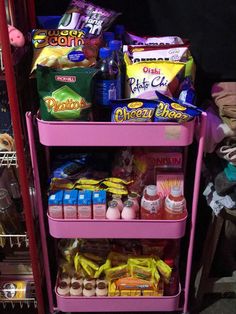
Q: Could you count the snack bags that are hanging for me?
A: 0